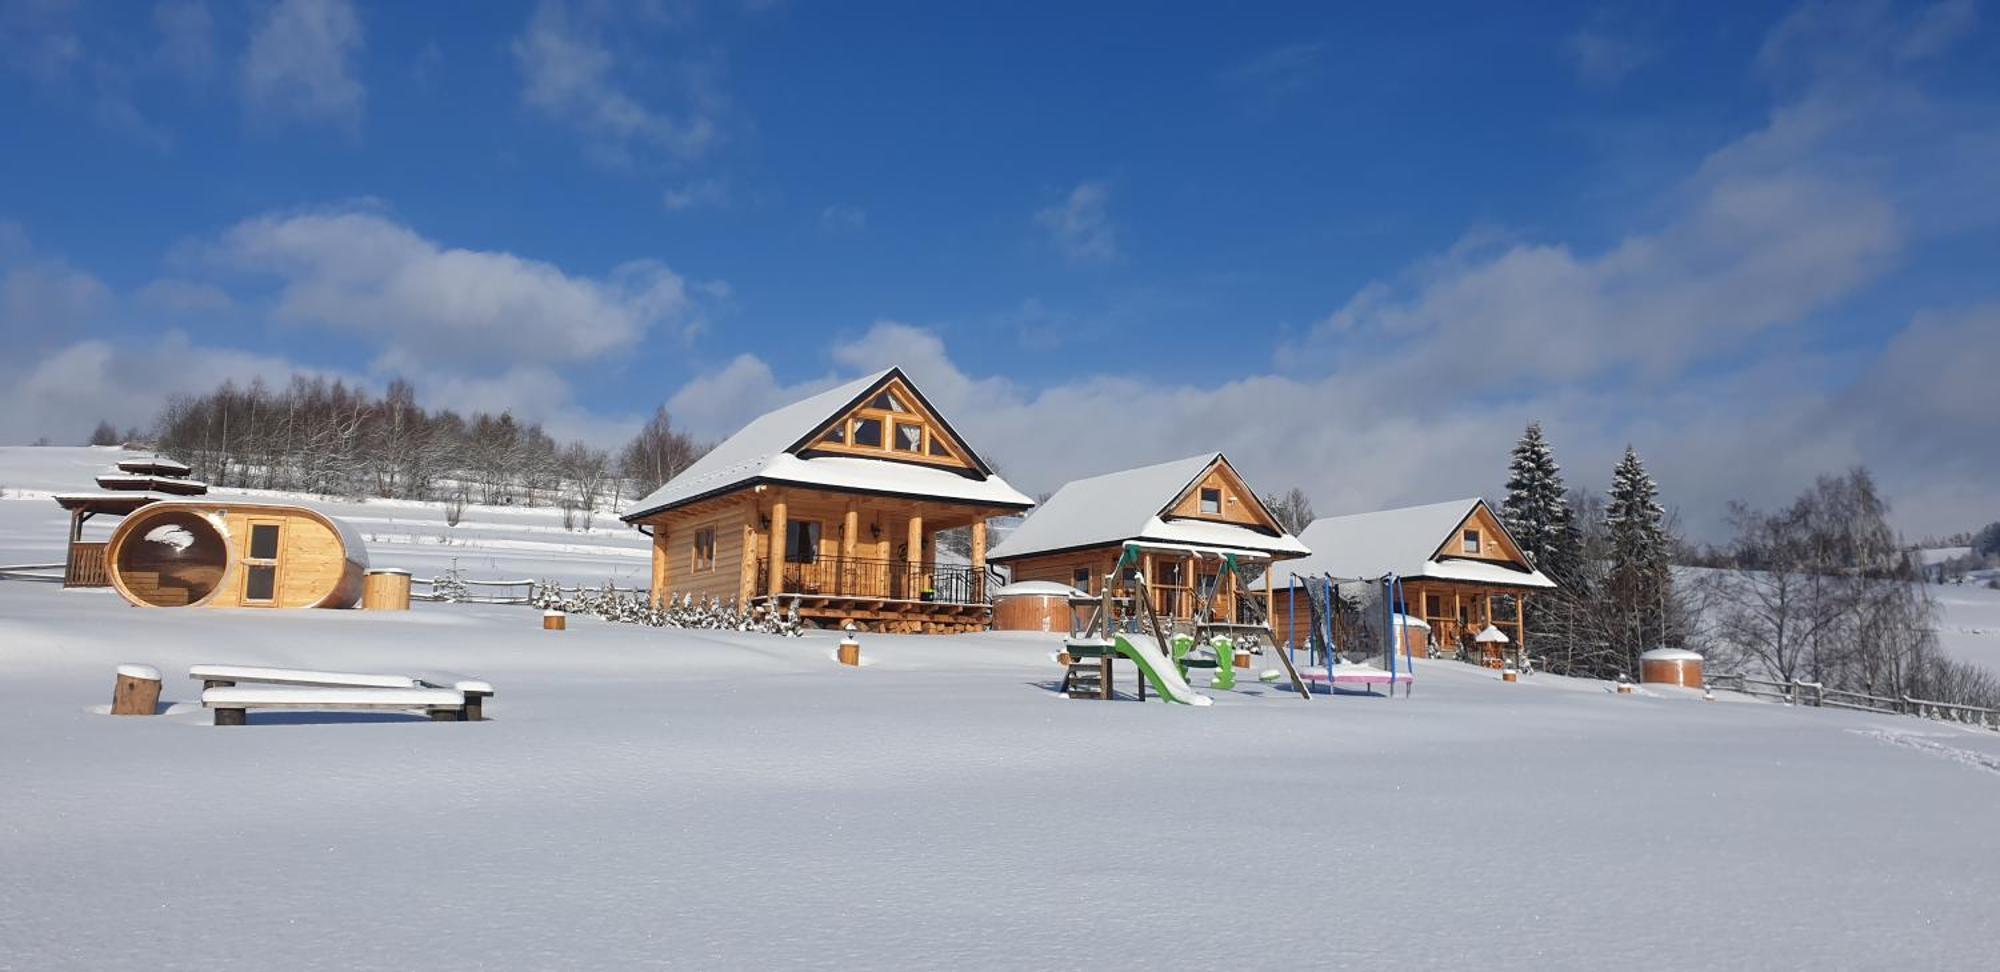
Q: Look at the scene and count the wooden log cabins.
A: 3